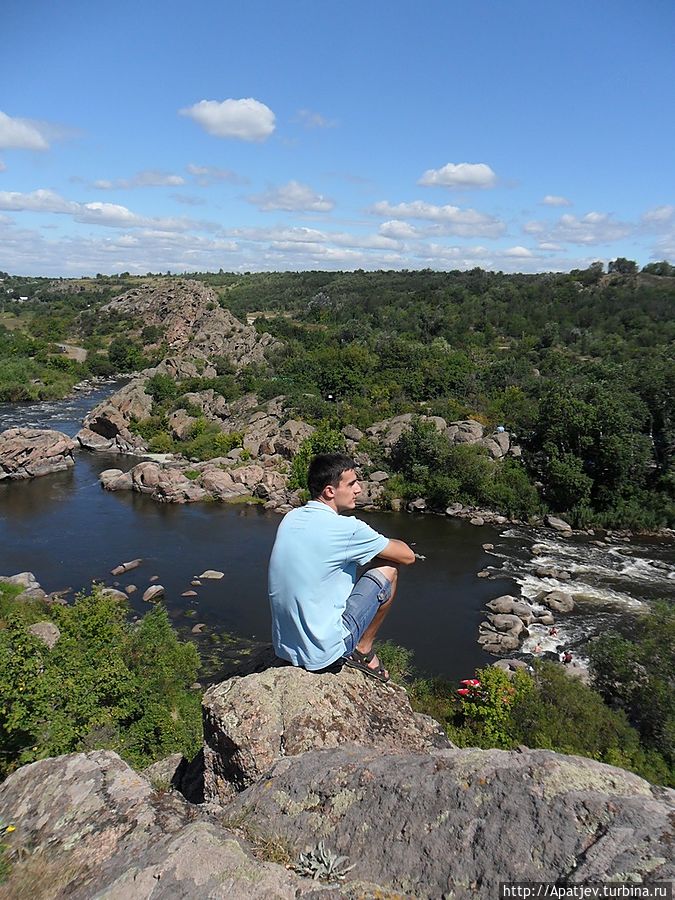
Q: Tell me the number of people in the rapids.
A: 3